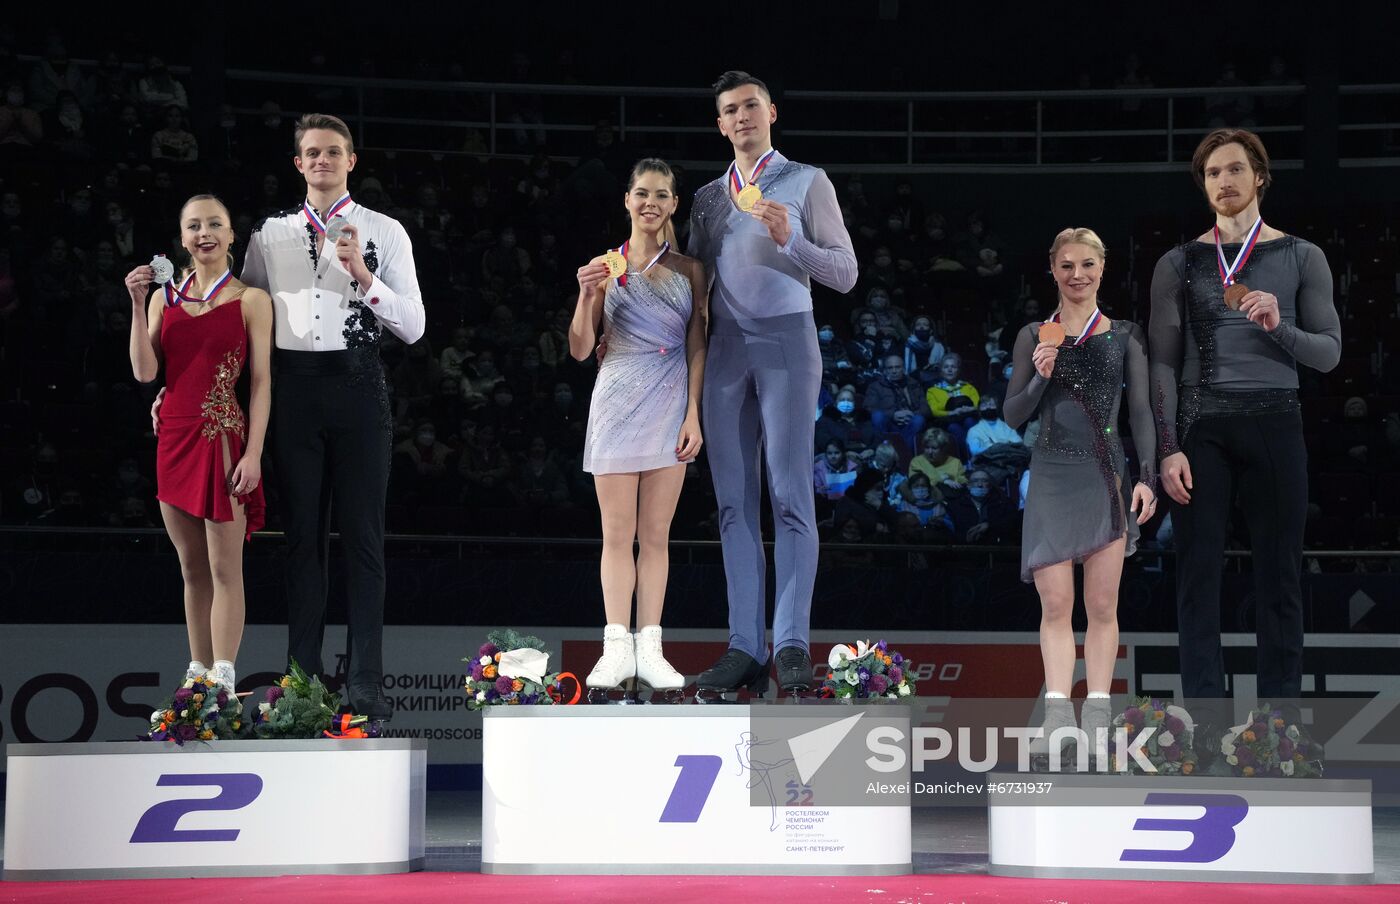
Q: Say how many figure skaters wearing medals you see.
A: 6